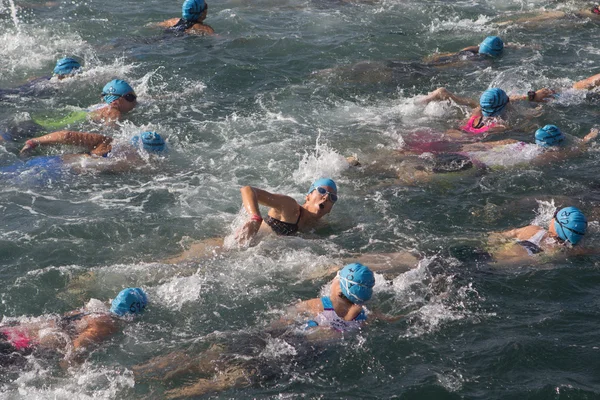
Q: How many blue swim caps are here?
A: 11